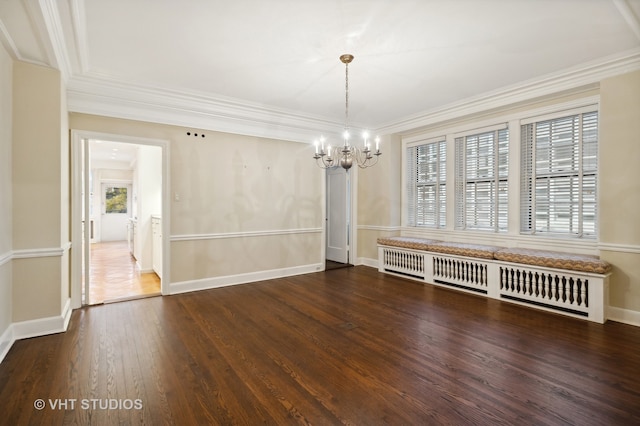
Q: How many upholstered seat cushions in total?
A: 3